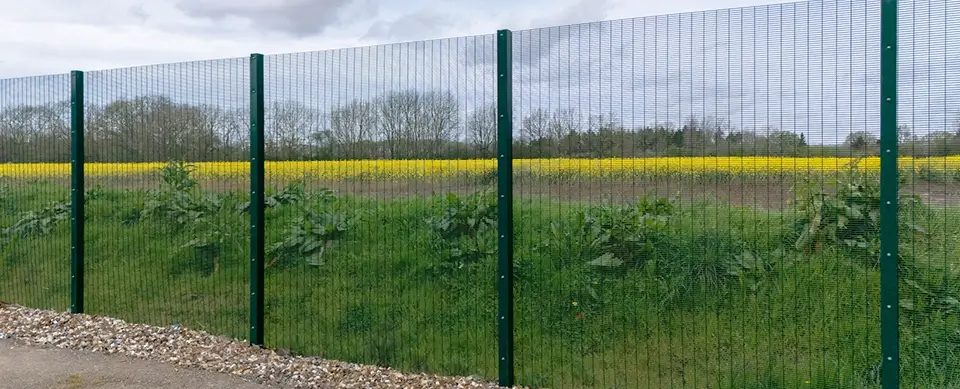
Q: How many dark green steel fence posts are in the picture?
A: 4